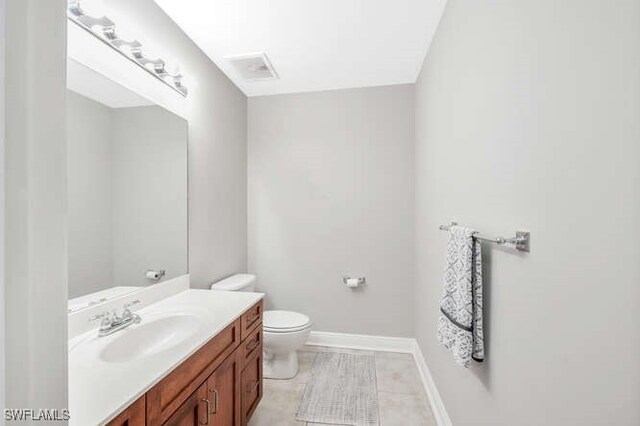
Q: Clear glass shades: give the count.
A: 5